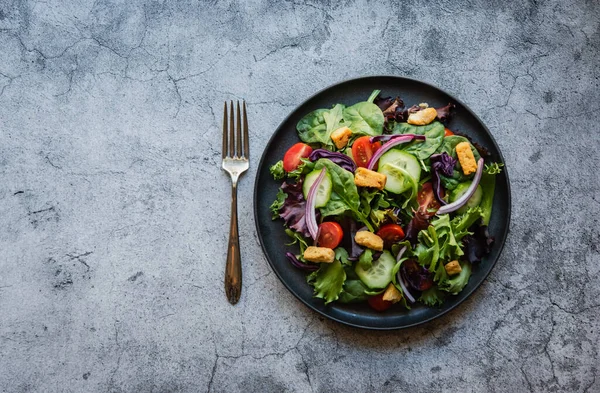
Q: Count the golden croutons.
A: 8